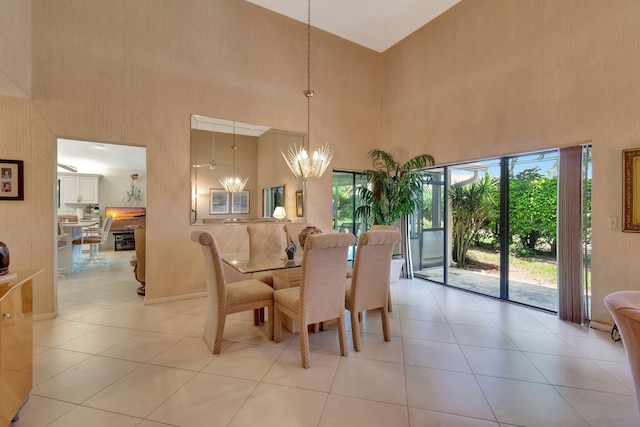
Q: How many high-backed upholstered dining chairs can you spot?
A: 6